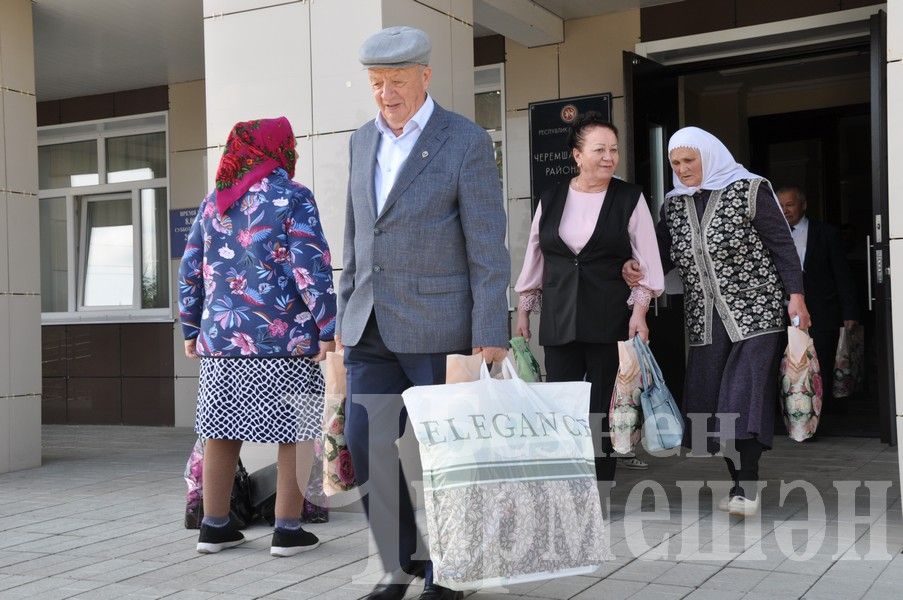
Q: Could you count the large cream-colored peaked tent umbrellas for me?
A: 0